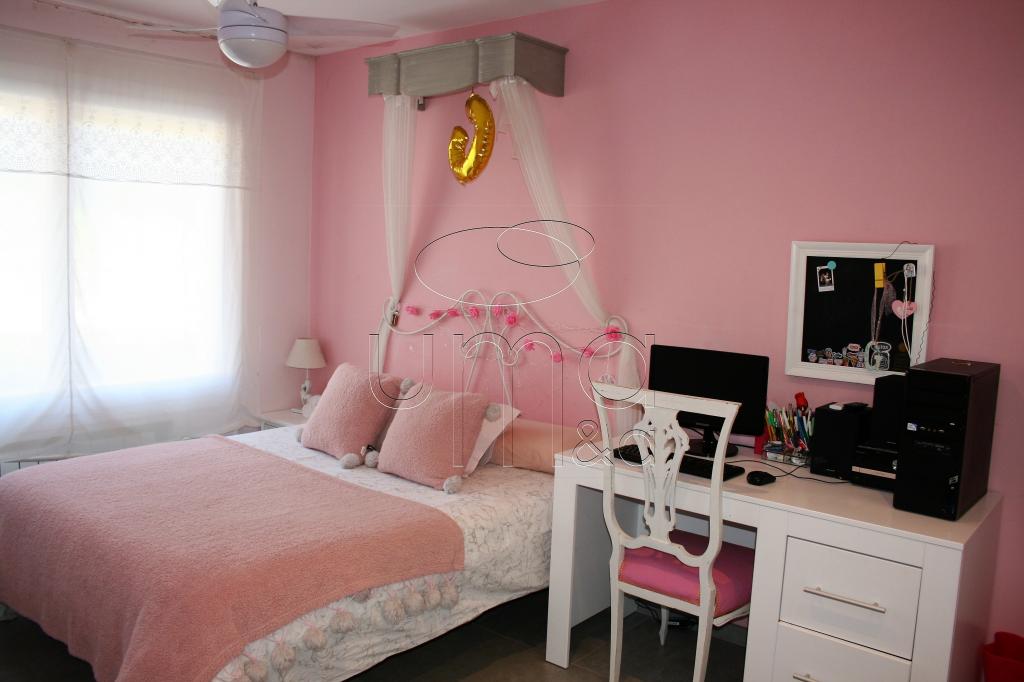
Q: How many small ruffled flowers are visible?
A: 10